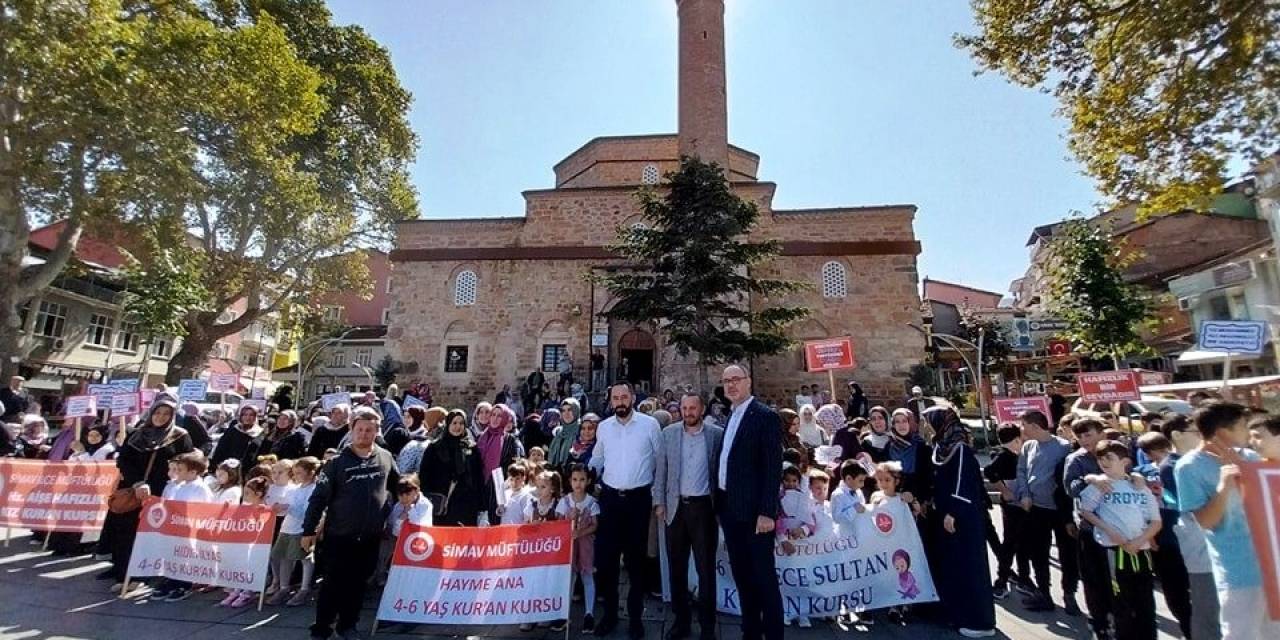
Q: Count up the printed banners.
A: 5